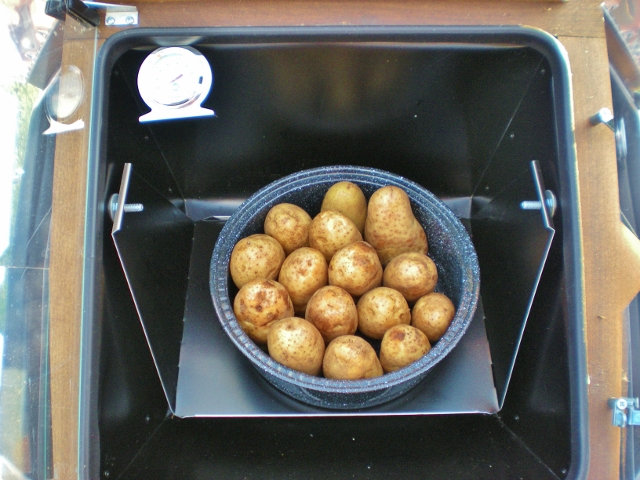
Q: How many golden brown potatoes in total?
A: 15